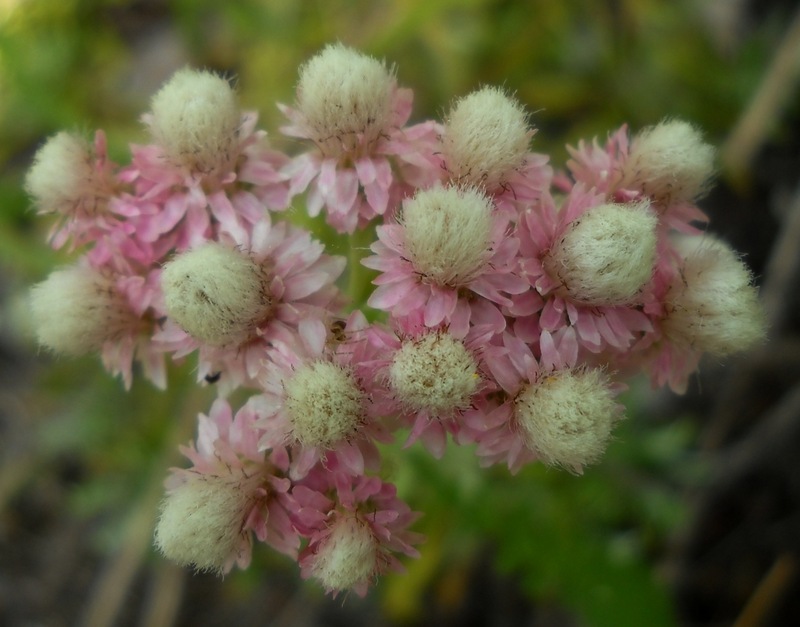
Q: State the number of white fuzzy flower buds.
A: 15